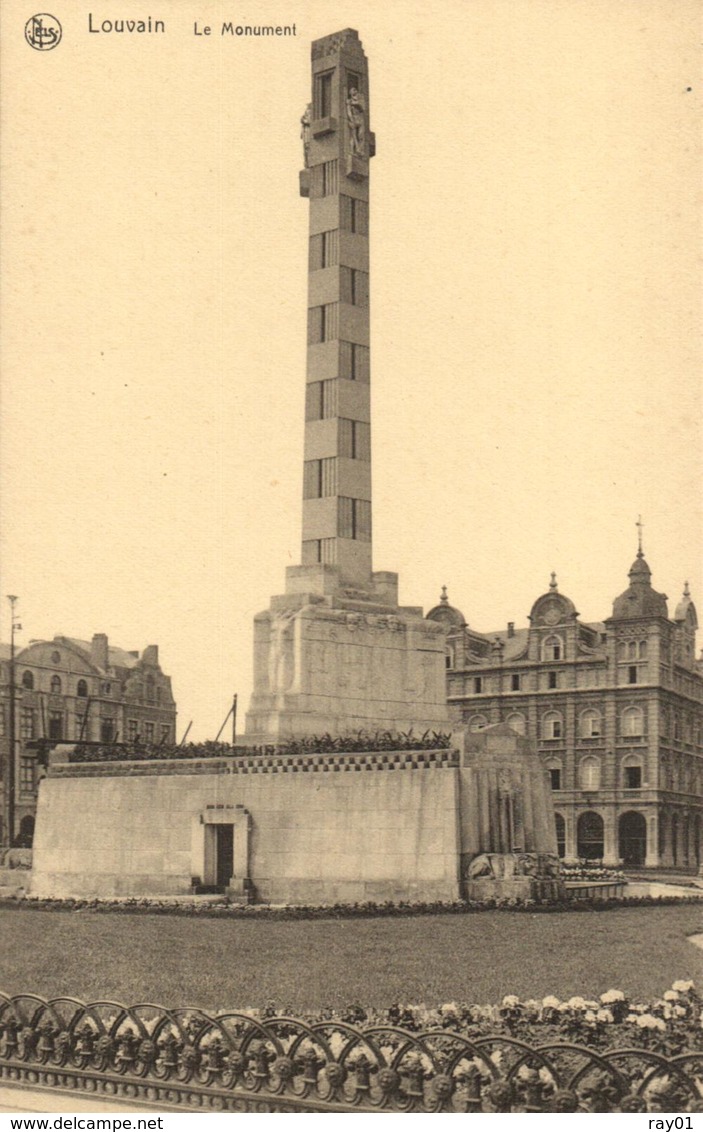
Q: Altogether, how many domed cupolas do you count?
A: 4